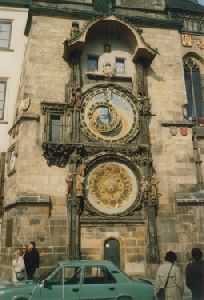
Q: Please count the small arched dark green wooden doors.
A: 1